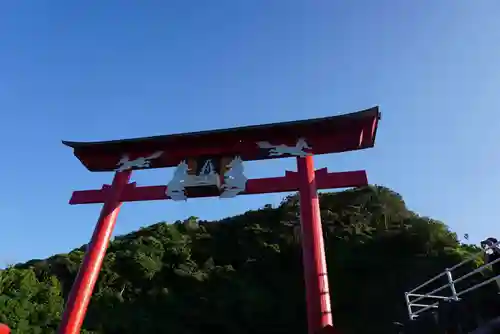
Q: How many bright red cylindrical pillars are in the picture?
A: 2